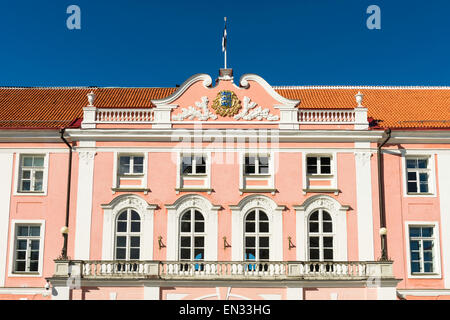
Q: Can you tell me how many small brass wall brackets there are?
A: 3